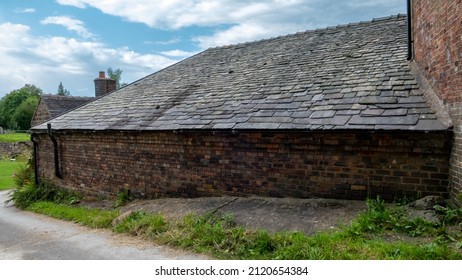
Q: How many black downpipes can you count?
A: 3